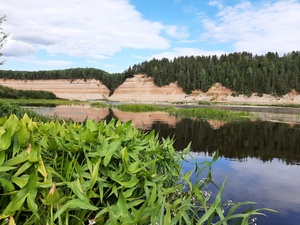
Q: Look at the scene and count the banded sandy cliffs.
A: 2